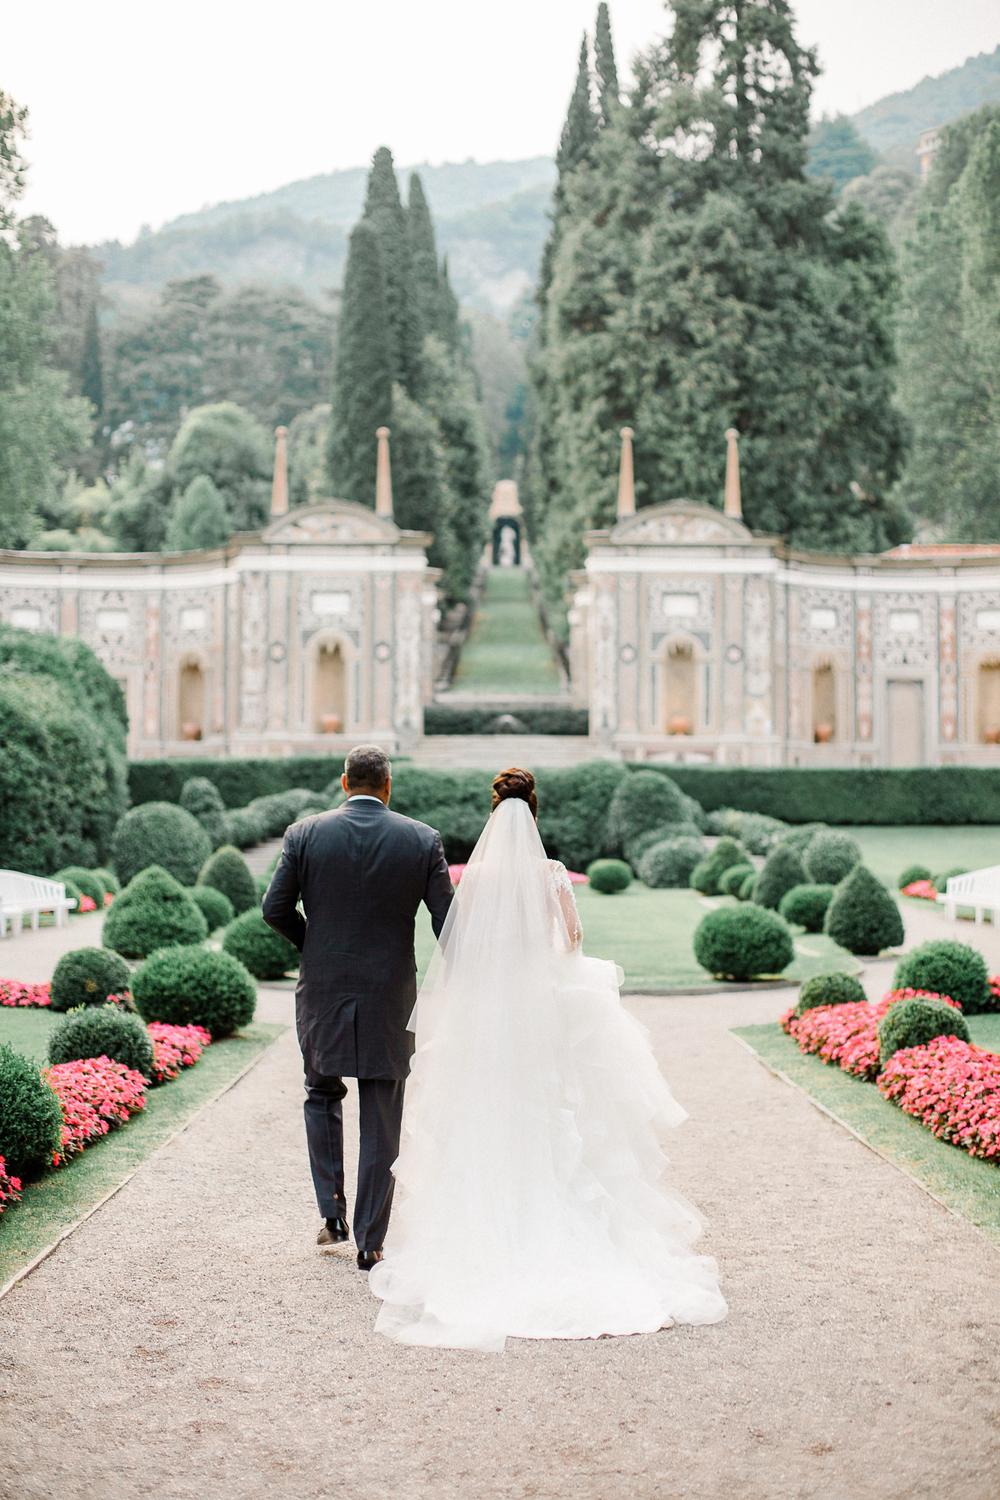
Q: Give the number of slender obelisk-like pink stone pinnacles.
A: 4